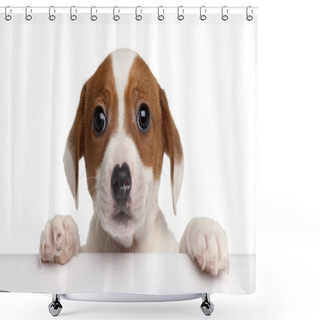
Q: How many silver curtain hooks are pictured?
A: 12